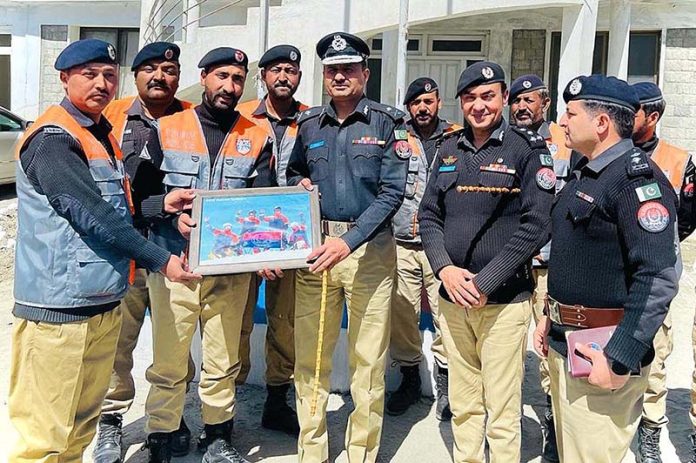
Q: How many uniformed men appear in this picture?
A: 10